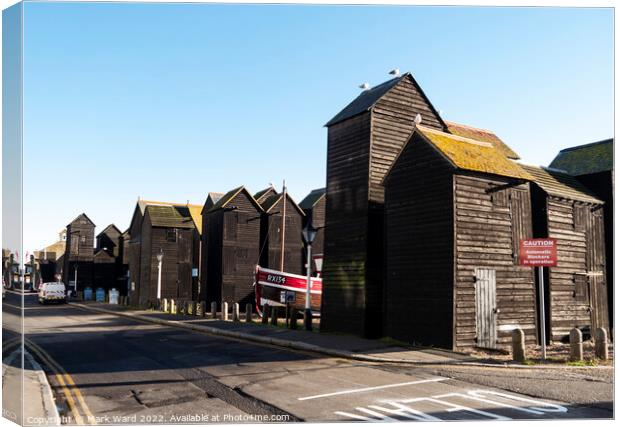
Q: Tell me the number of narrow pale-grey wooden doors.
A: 1